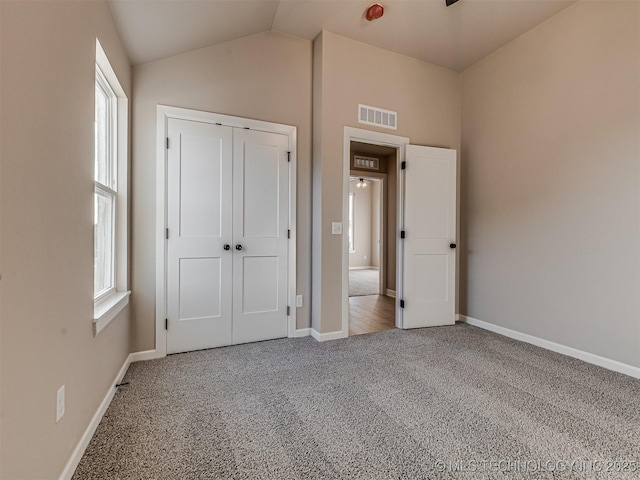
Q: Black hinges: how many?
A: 9